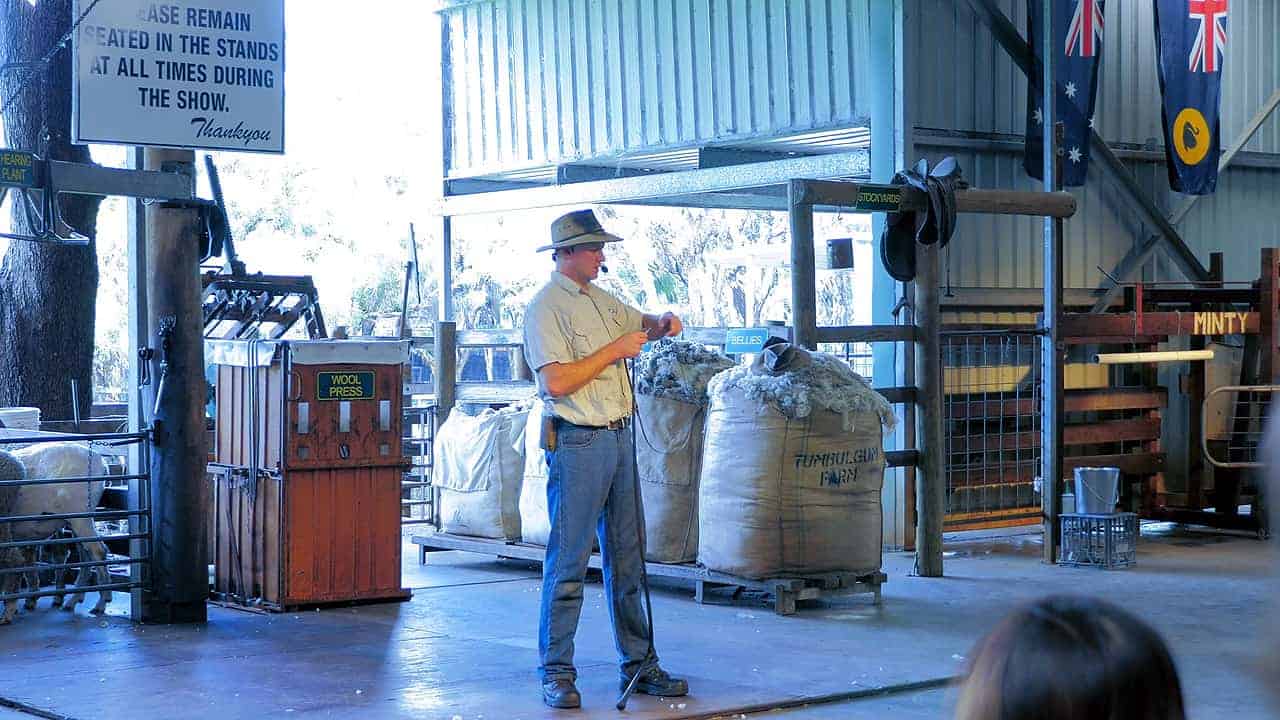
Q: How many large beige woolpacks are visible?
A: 4